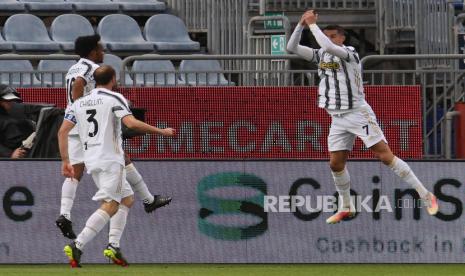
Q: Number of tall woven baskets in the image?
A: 0